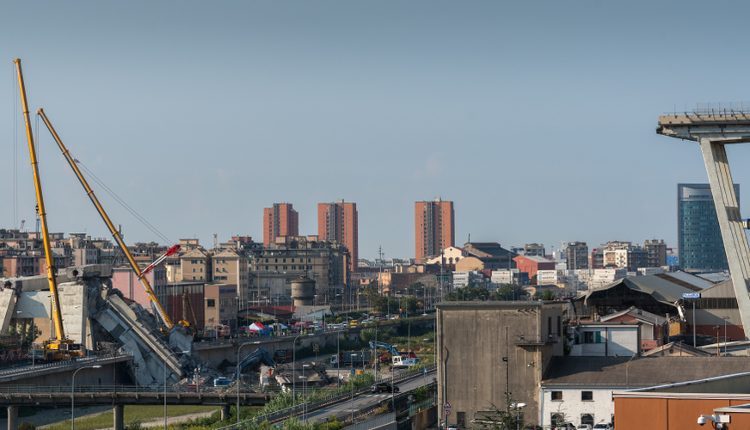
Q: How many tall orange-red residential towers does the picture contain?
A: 3